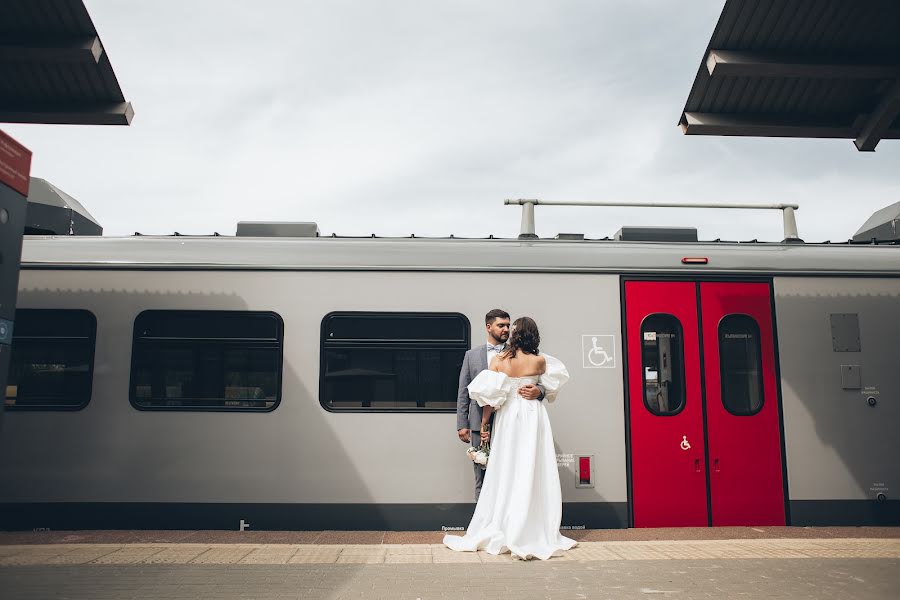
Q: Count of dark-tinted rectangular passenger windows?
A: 3